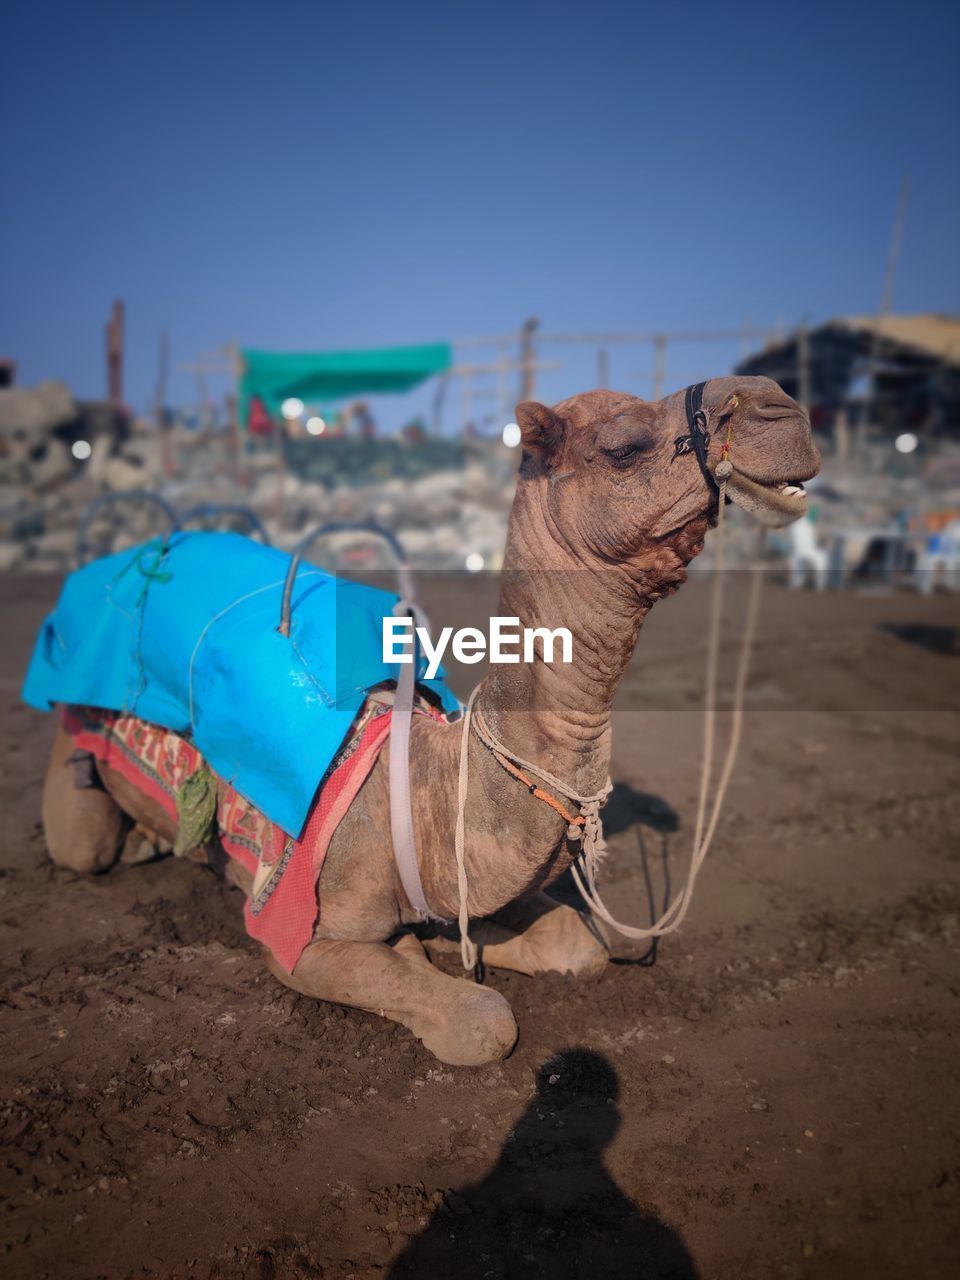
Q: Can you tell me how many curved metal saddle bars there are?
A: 3